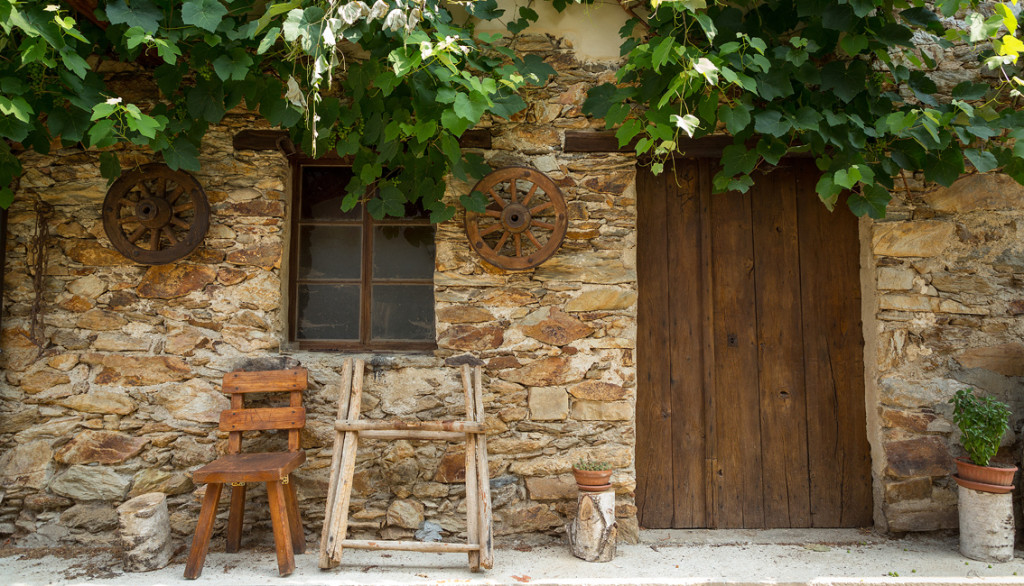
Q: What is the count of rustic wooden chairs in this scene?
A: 1